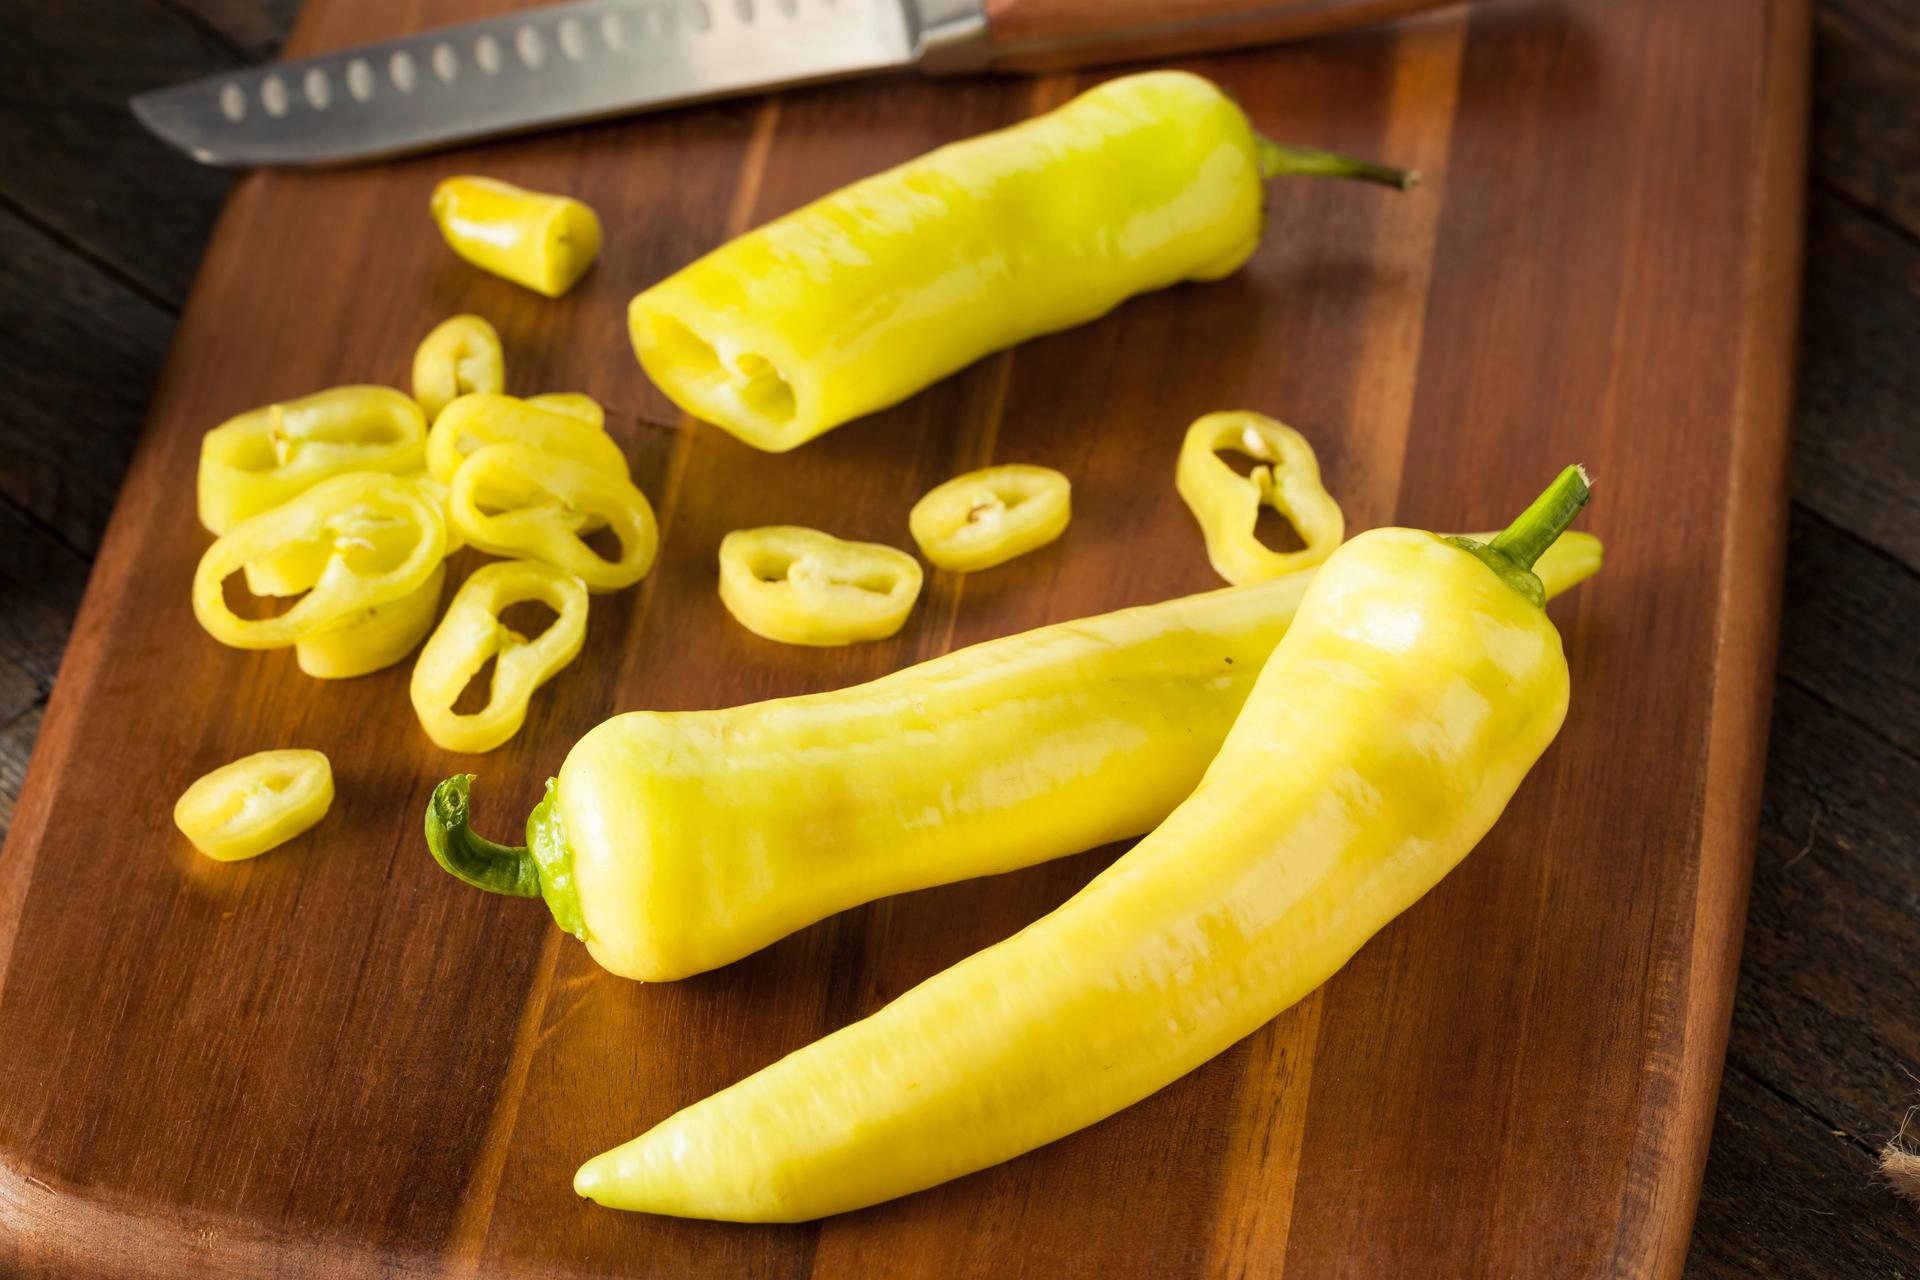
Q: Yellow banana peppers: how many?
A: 3